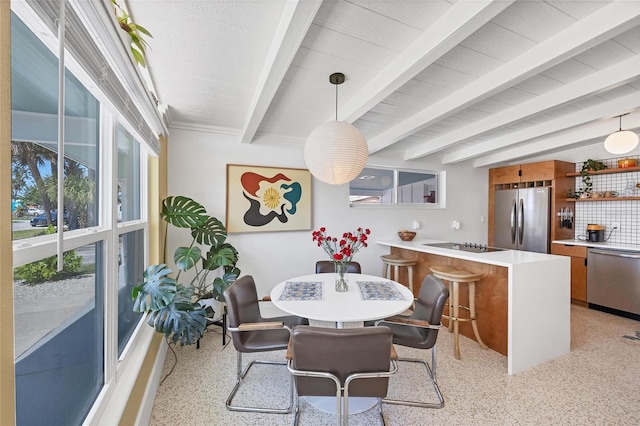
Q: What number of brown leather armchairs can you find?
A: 4